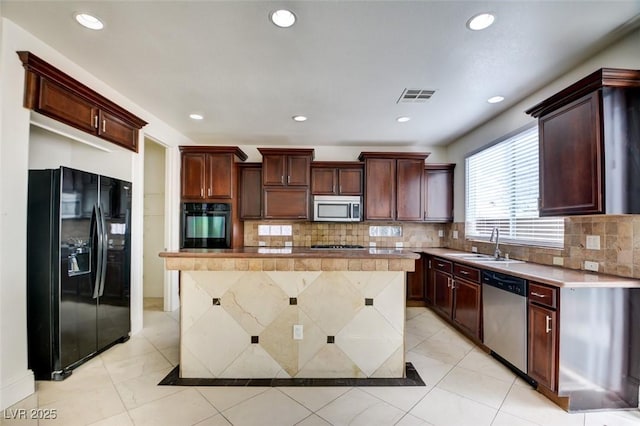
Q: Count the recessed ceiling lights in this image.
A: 7